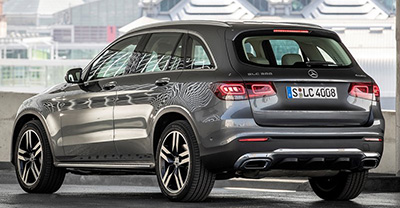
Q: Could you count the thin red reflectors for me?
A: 2